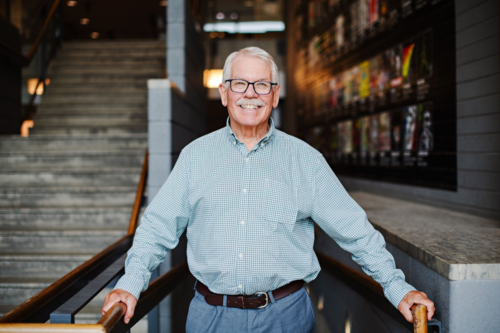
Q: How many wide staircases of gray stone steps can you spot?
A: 1